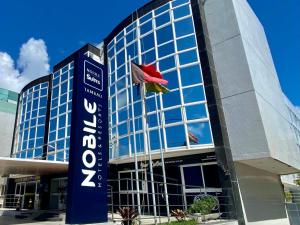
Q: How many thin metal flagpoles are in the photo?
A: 3